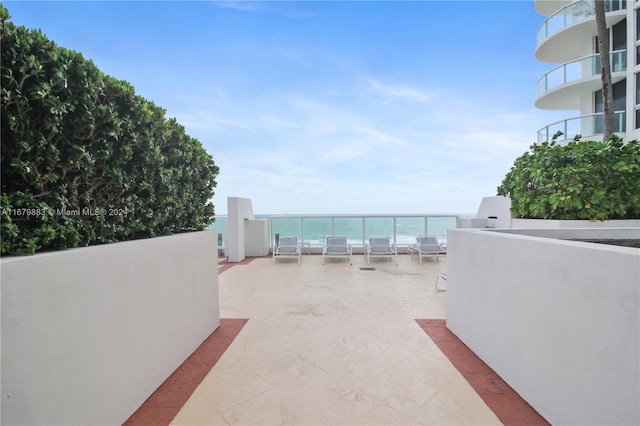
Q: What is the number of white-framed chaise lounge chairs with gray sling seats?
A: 4